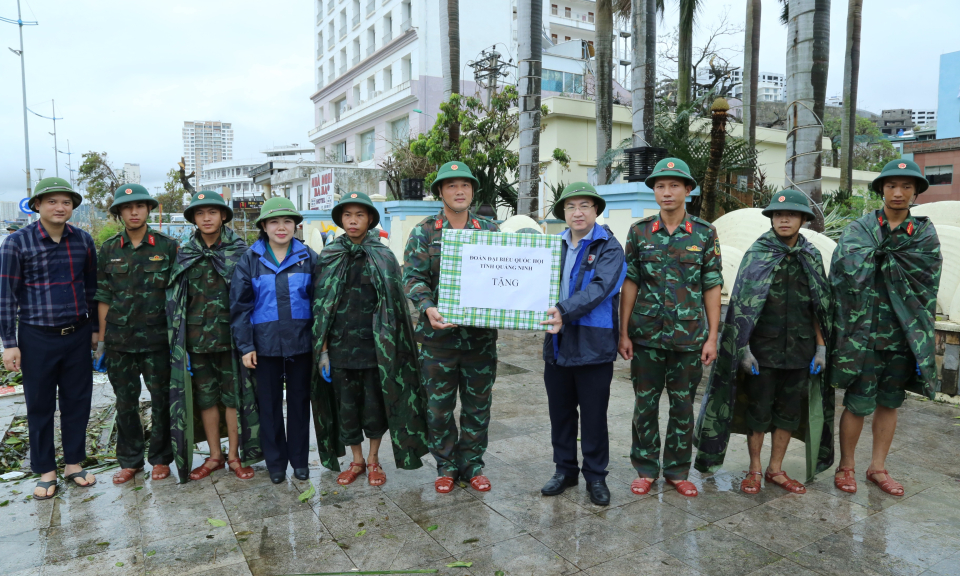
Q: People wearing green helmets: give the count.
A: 10